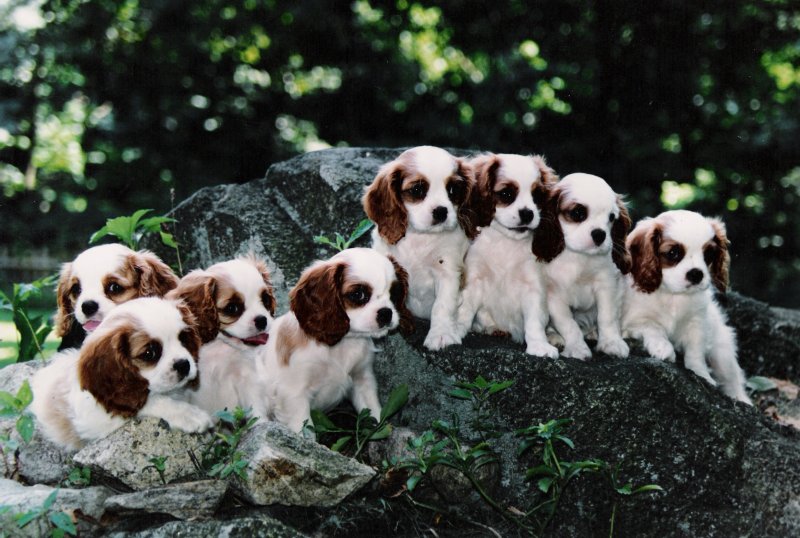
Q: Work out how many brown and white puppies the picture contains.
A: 8